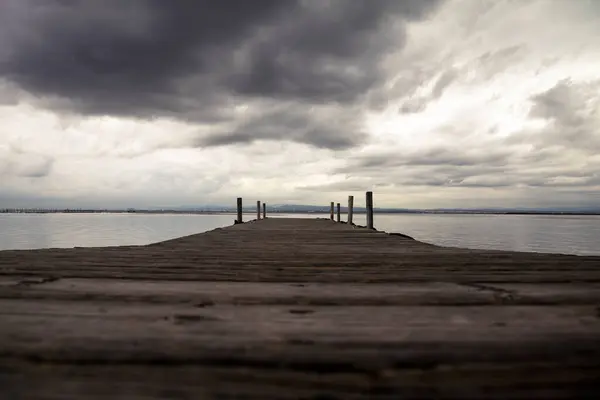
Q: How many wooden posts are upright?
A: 7